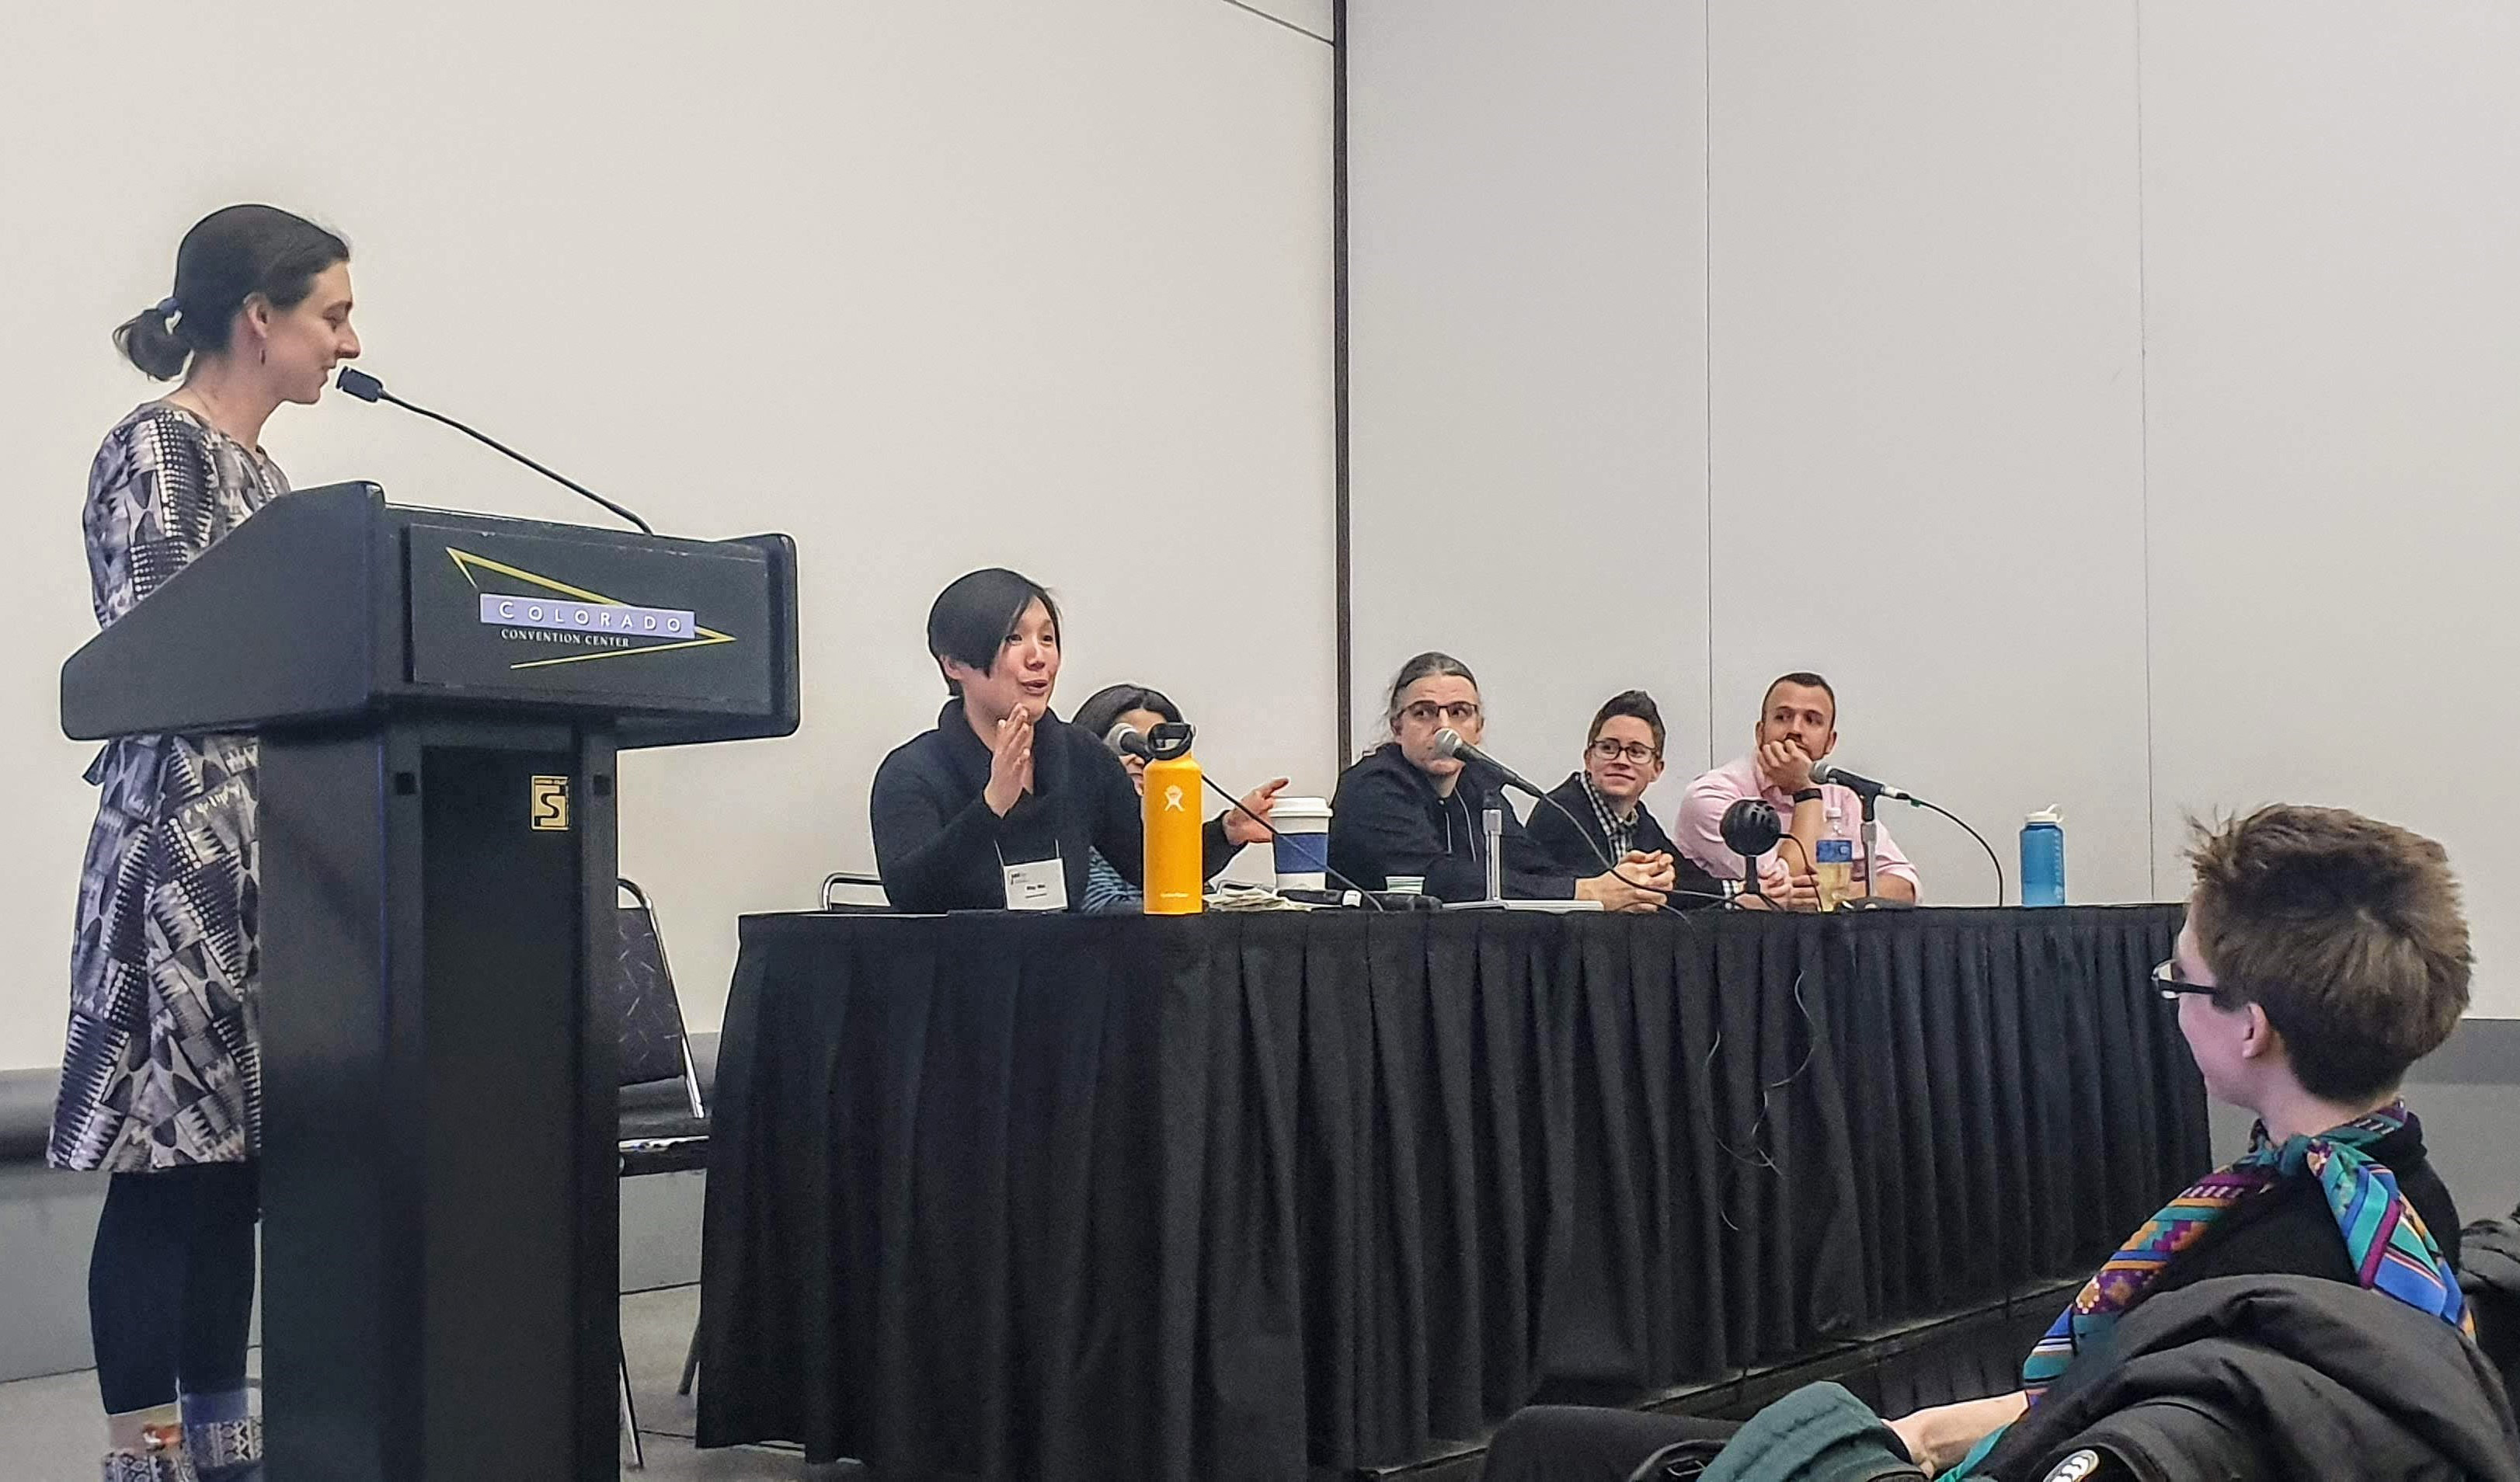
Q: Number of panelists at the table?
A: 5